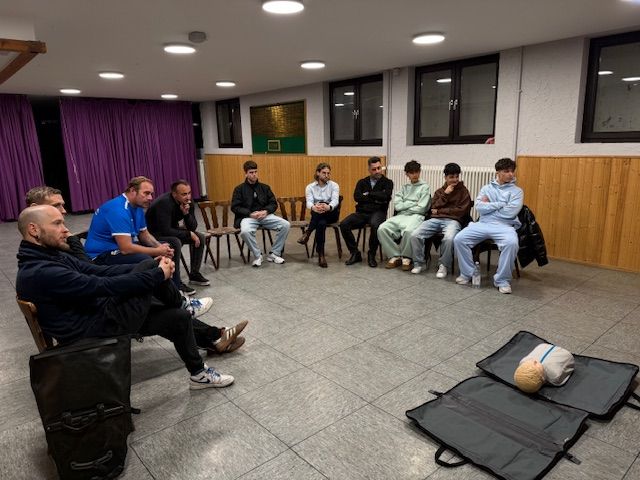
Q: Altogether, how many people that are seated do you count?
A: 10